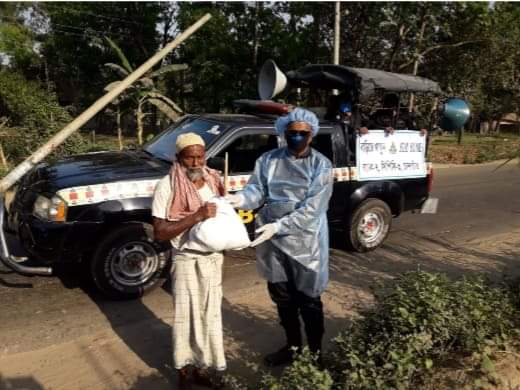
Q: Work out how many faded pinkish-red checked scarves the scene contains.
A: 1